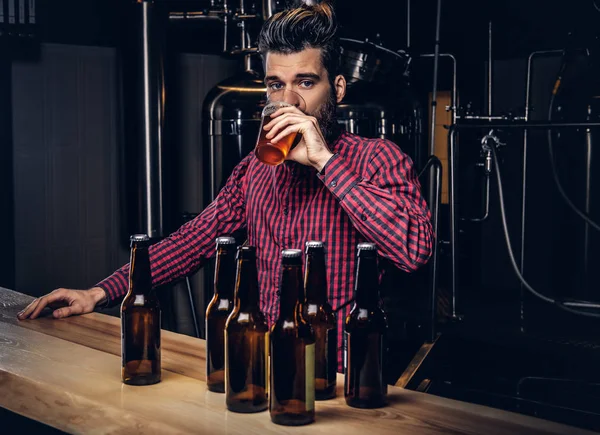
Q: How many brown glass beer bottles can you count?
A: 6